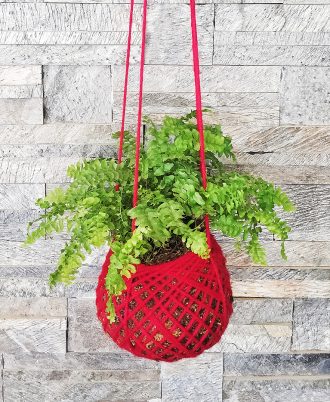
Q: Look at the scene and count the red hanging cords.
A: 3